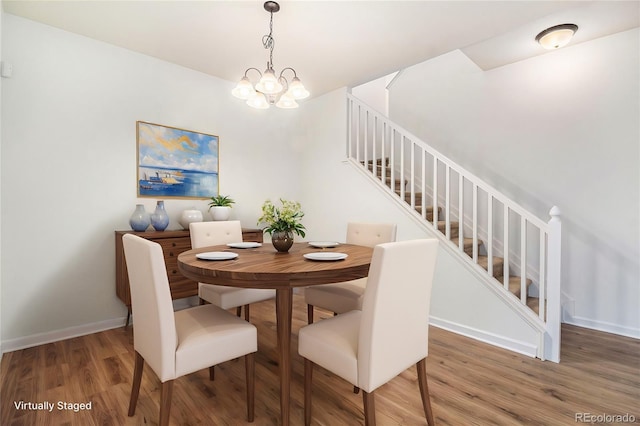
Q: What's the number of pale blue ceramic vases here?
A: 2